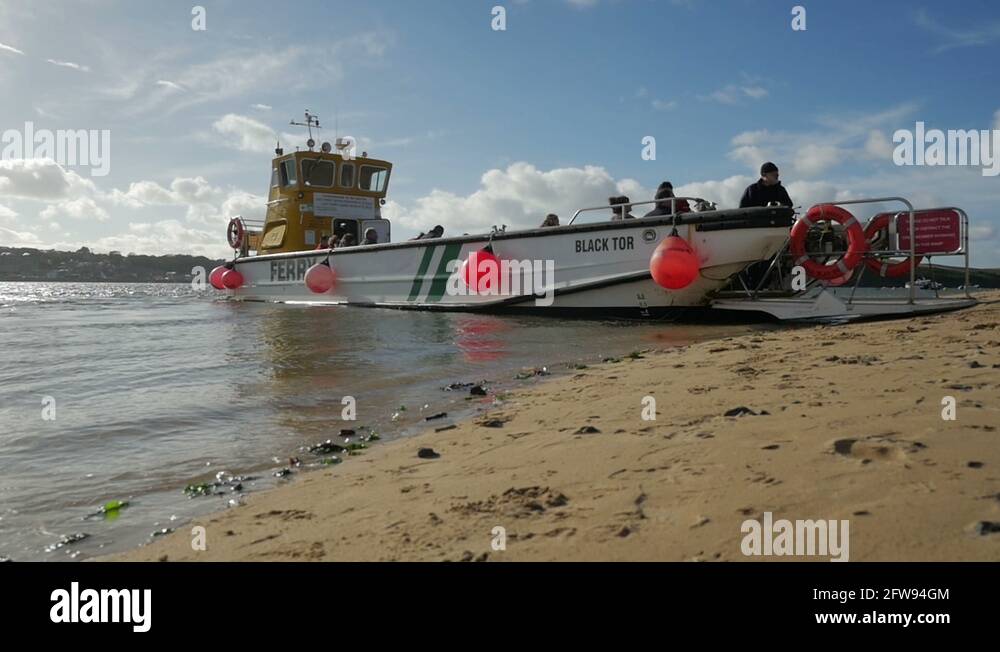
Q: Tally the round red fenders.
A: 5